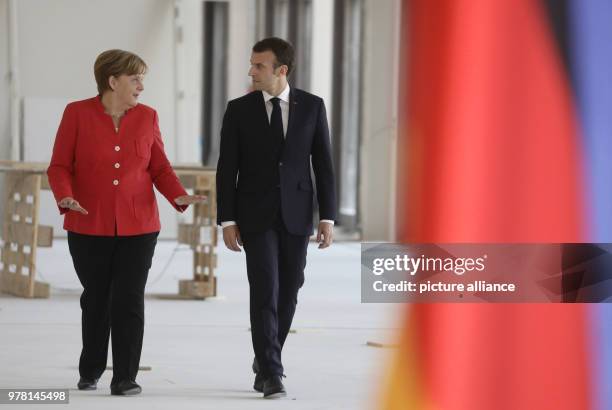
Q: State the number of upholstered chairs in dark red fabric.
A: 0